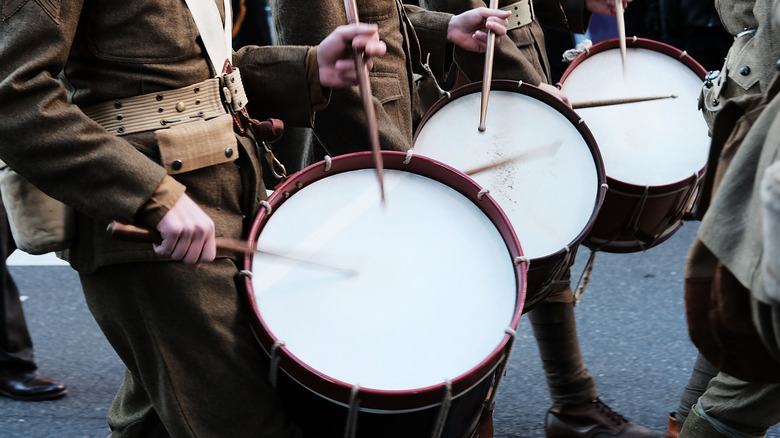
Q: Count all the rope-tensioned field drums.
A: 3